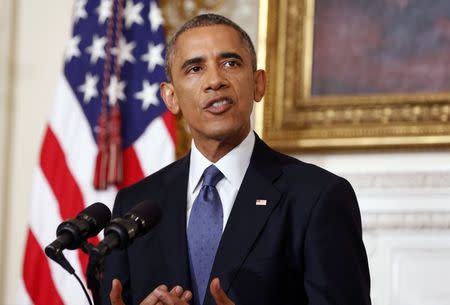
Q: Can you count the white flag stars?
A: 11